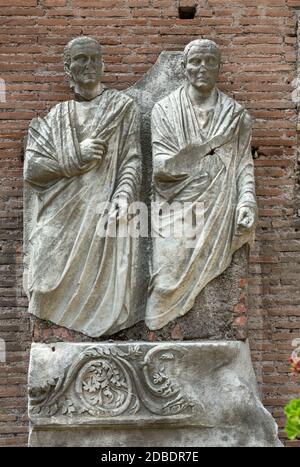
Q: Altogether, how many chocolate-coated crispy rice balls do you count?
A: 0